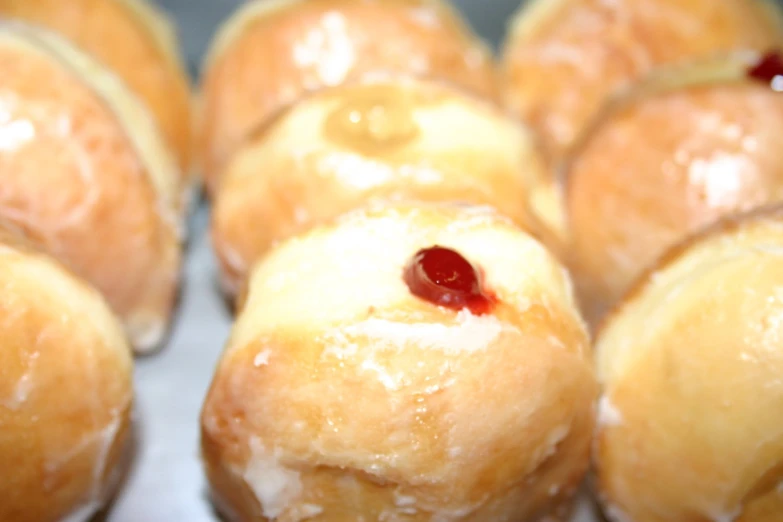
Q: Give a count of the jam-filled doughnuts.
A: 2